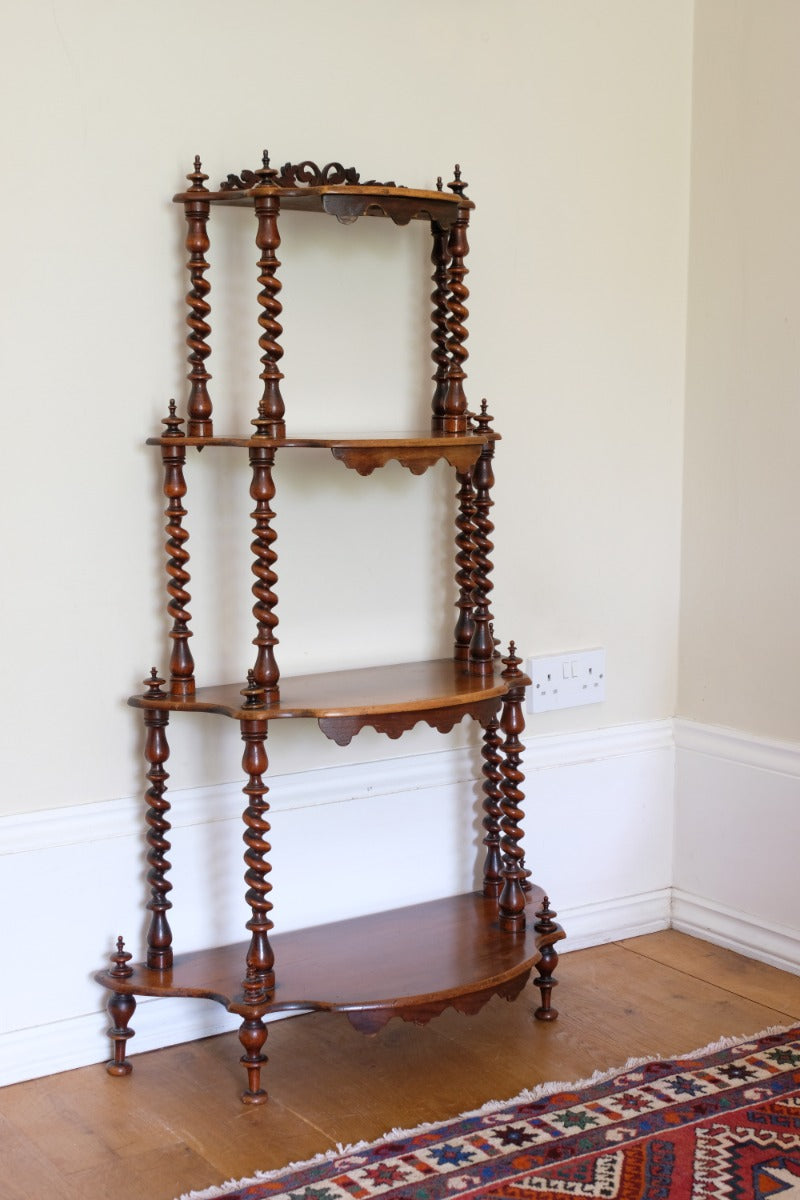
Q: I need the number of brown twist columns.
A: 12